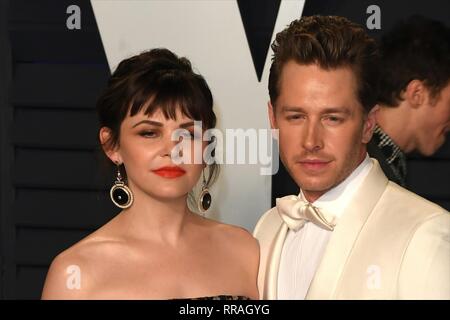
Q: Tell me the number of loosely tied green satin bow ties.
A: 0